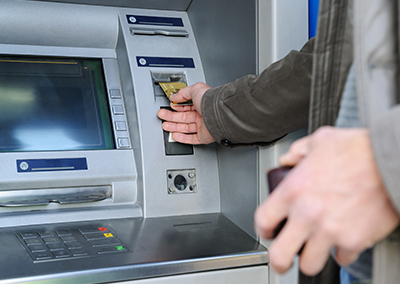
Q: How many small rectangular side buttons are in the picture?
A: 4